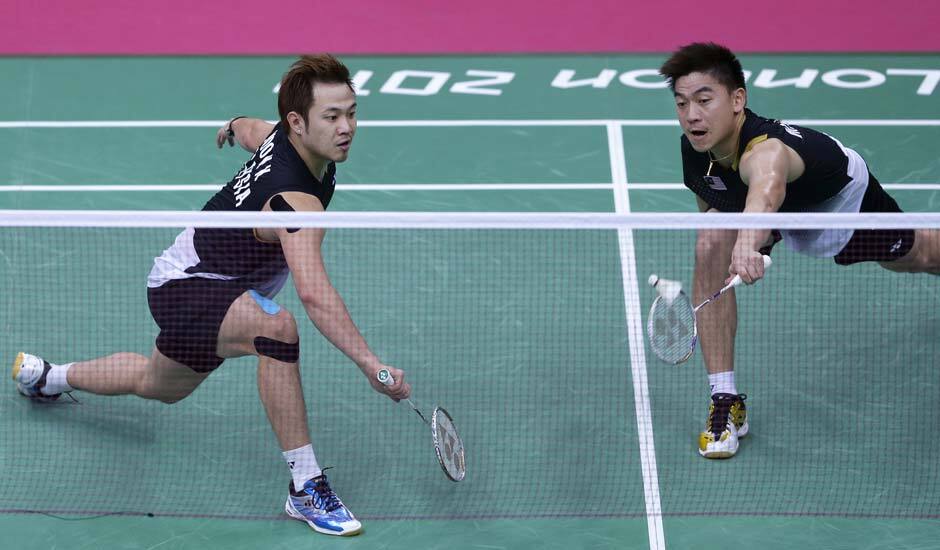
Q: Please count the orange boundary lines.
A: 0